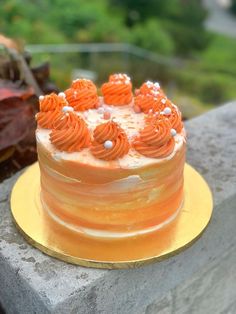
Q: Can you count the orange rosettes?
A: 8